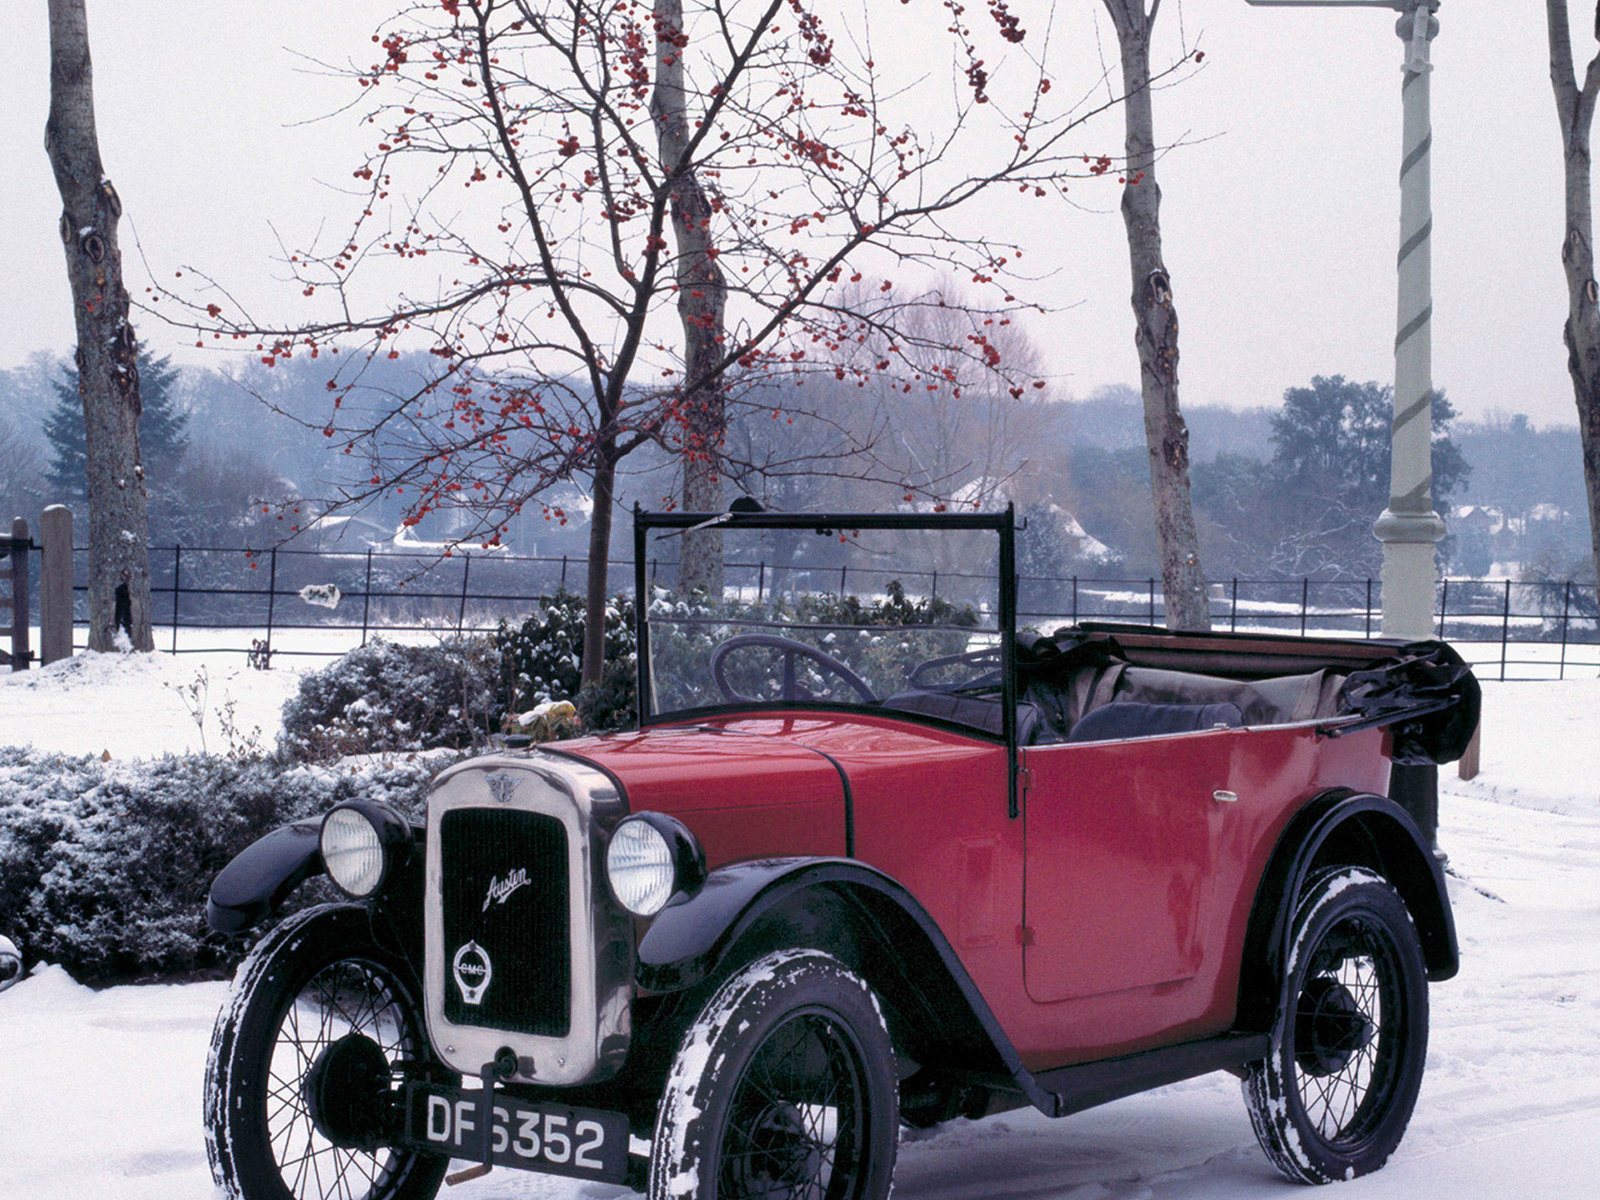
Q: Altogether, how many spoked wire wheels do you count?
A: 3